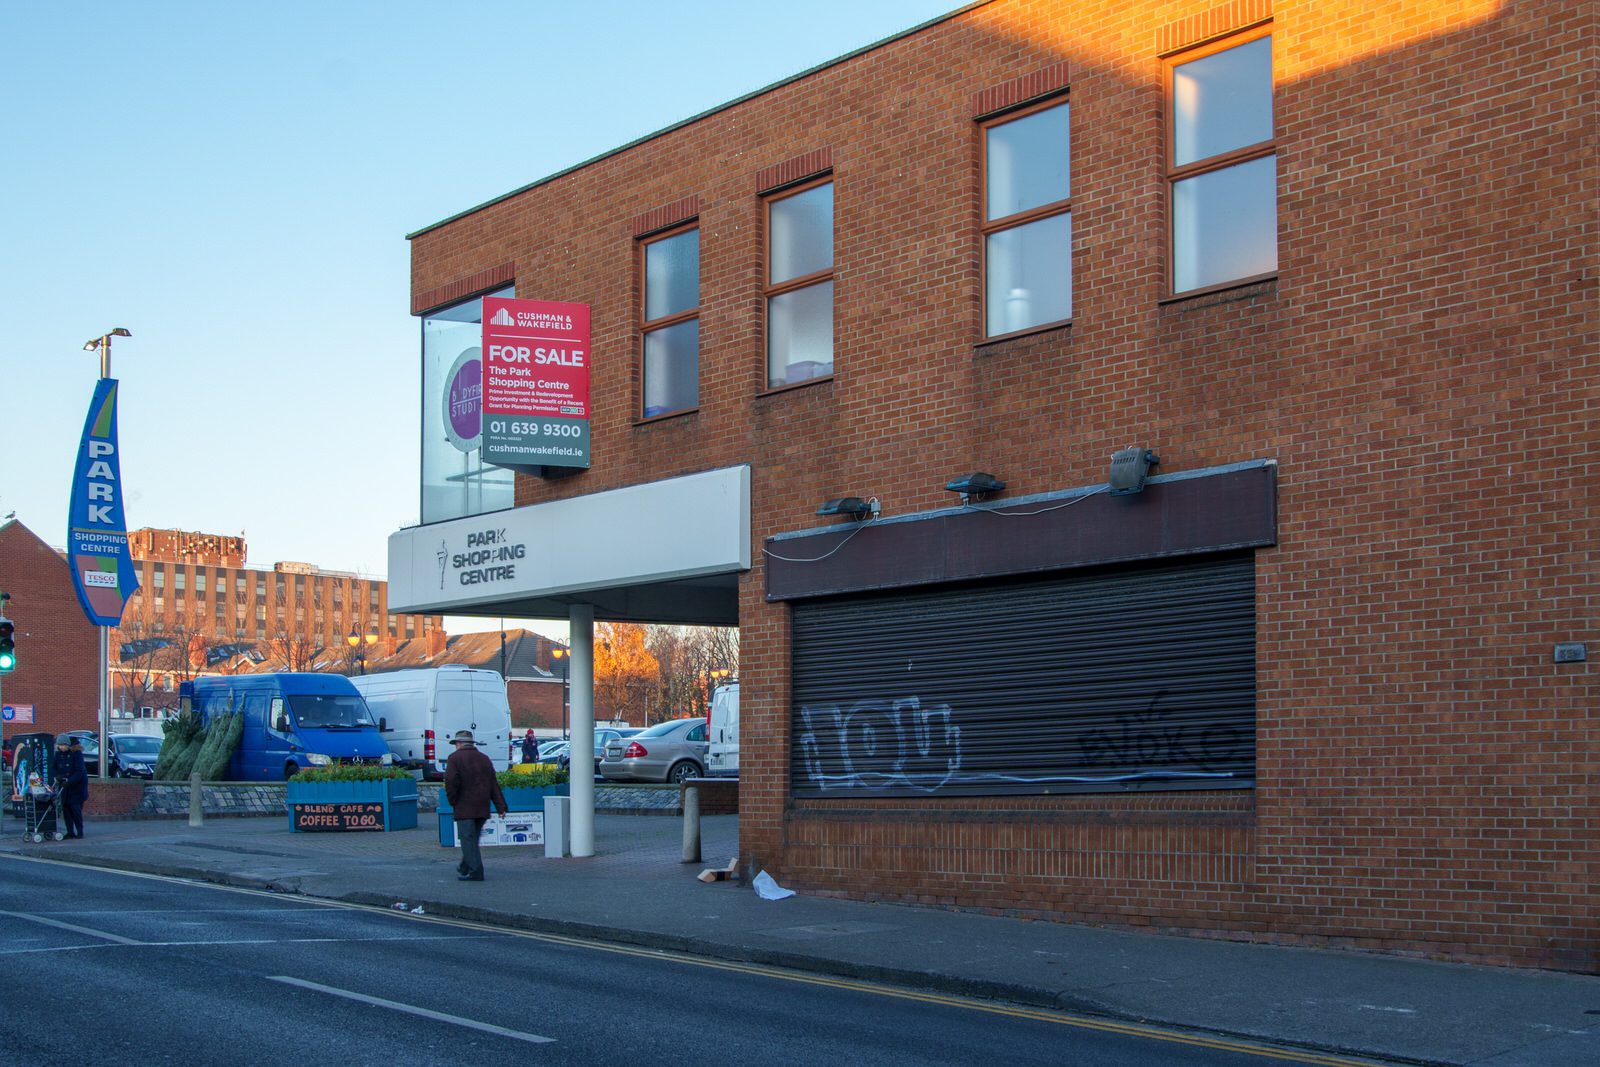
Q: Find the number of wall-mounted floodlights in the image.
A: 3